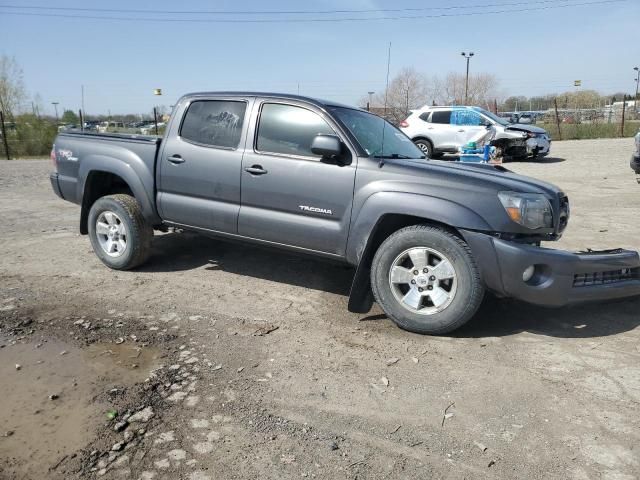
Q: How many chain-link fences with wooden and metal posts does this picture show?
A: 1